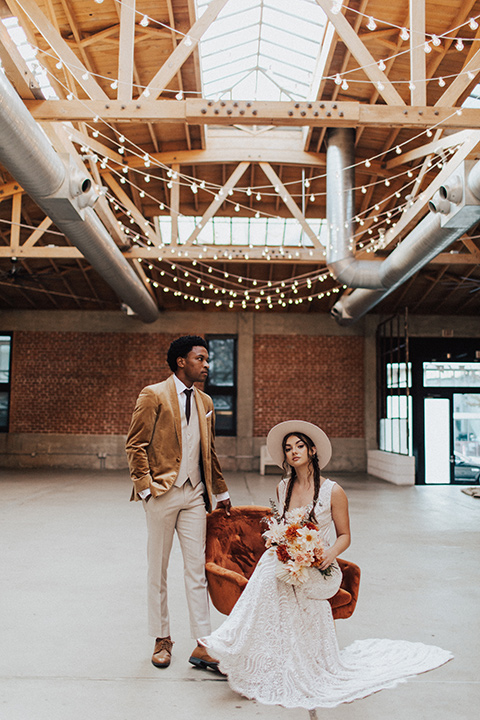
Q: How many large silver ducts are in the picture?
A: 2